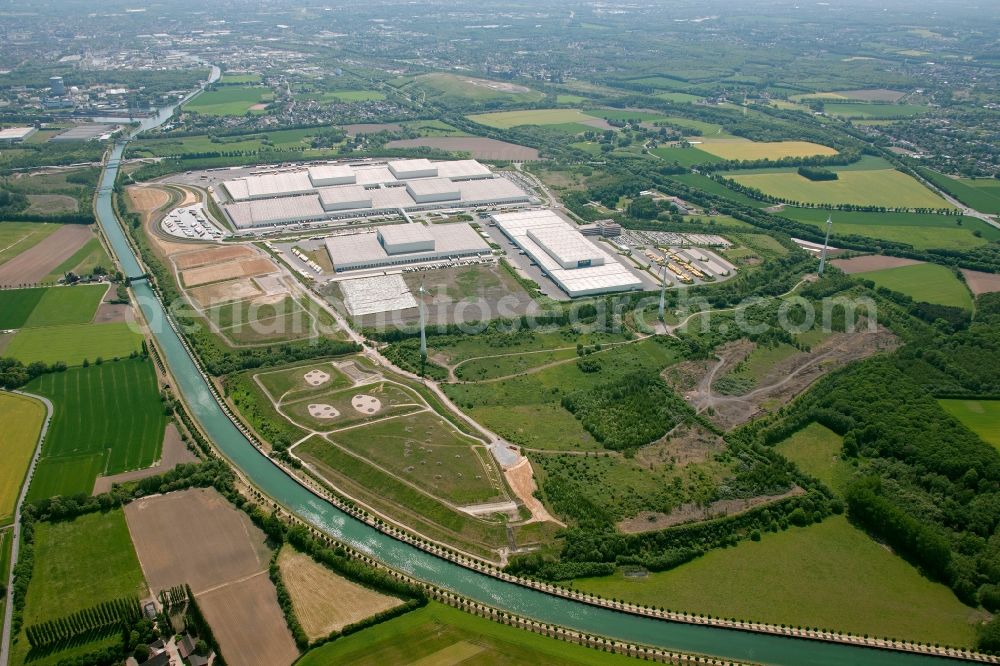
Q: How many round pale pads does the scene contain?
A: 3